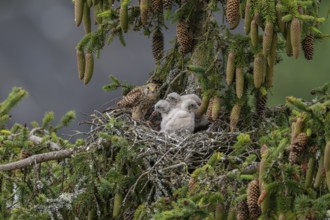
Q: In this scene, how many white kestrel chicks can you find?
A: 3